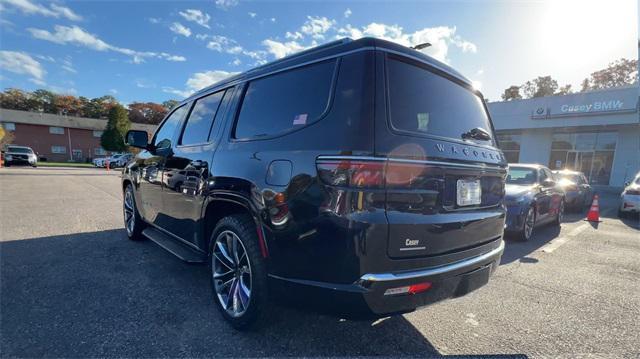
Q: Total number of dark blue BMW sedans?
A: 1